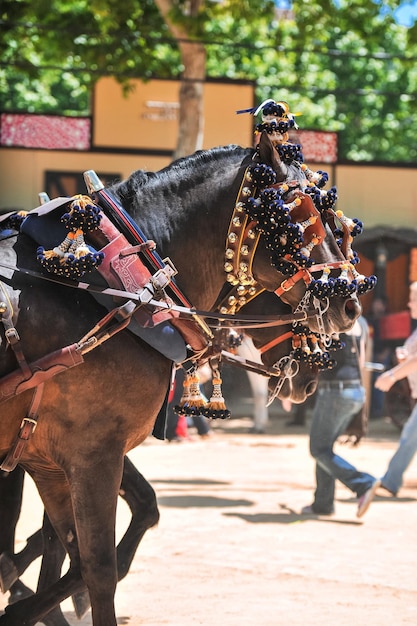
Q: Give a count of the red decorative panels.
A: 2